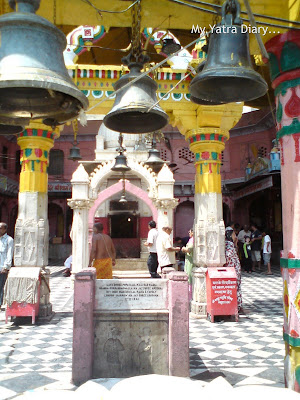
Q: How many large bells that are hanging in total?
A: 3